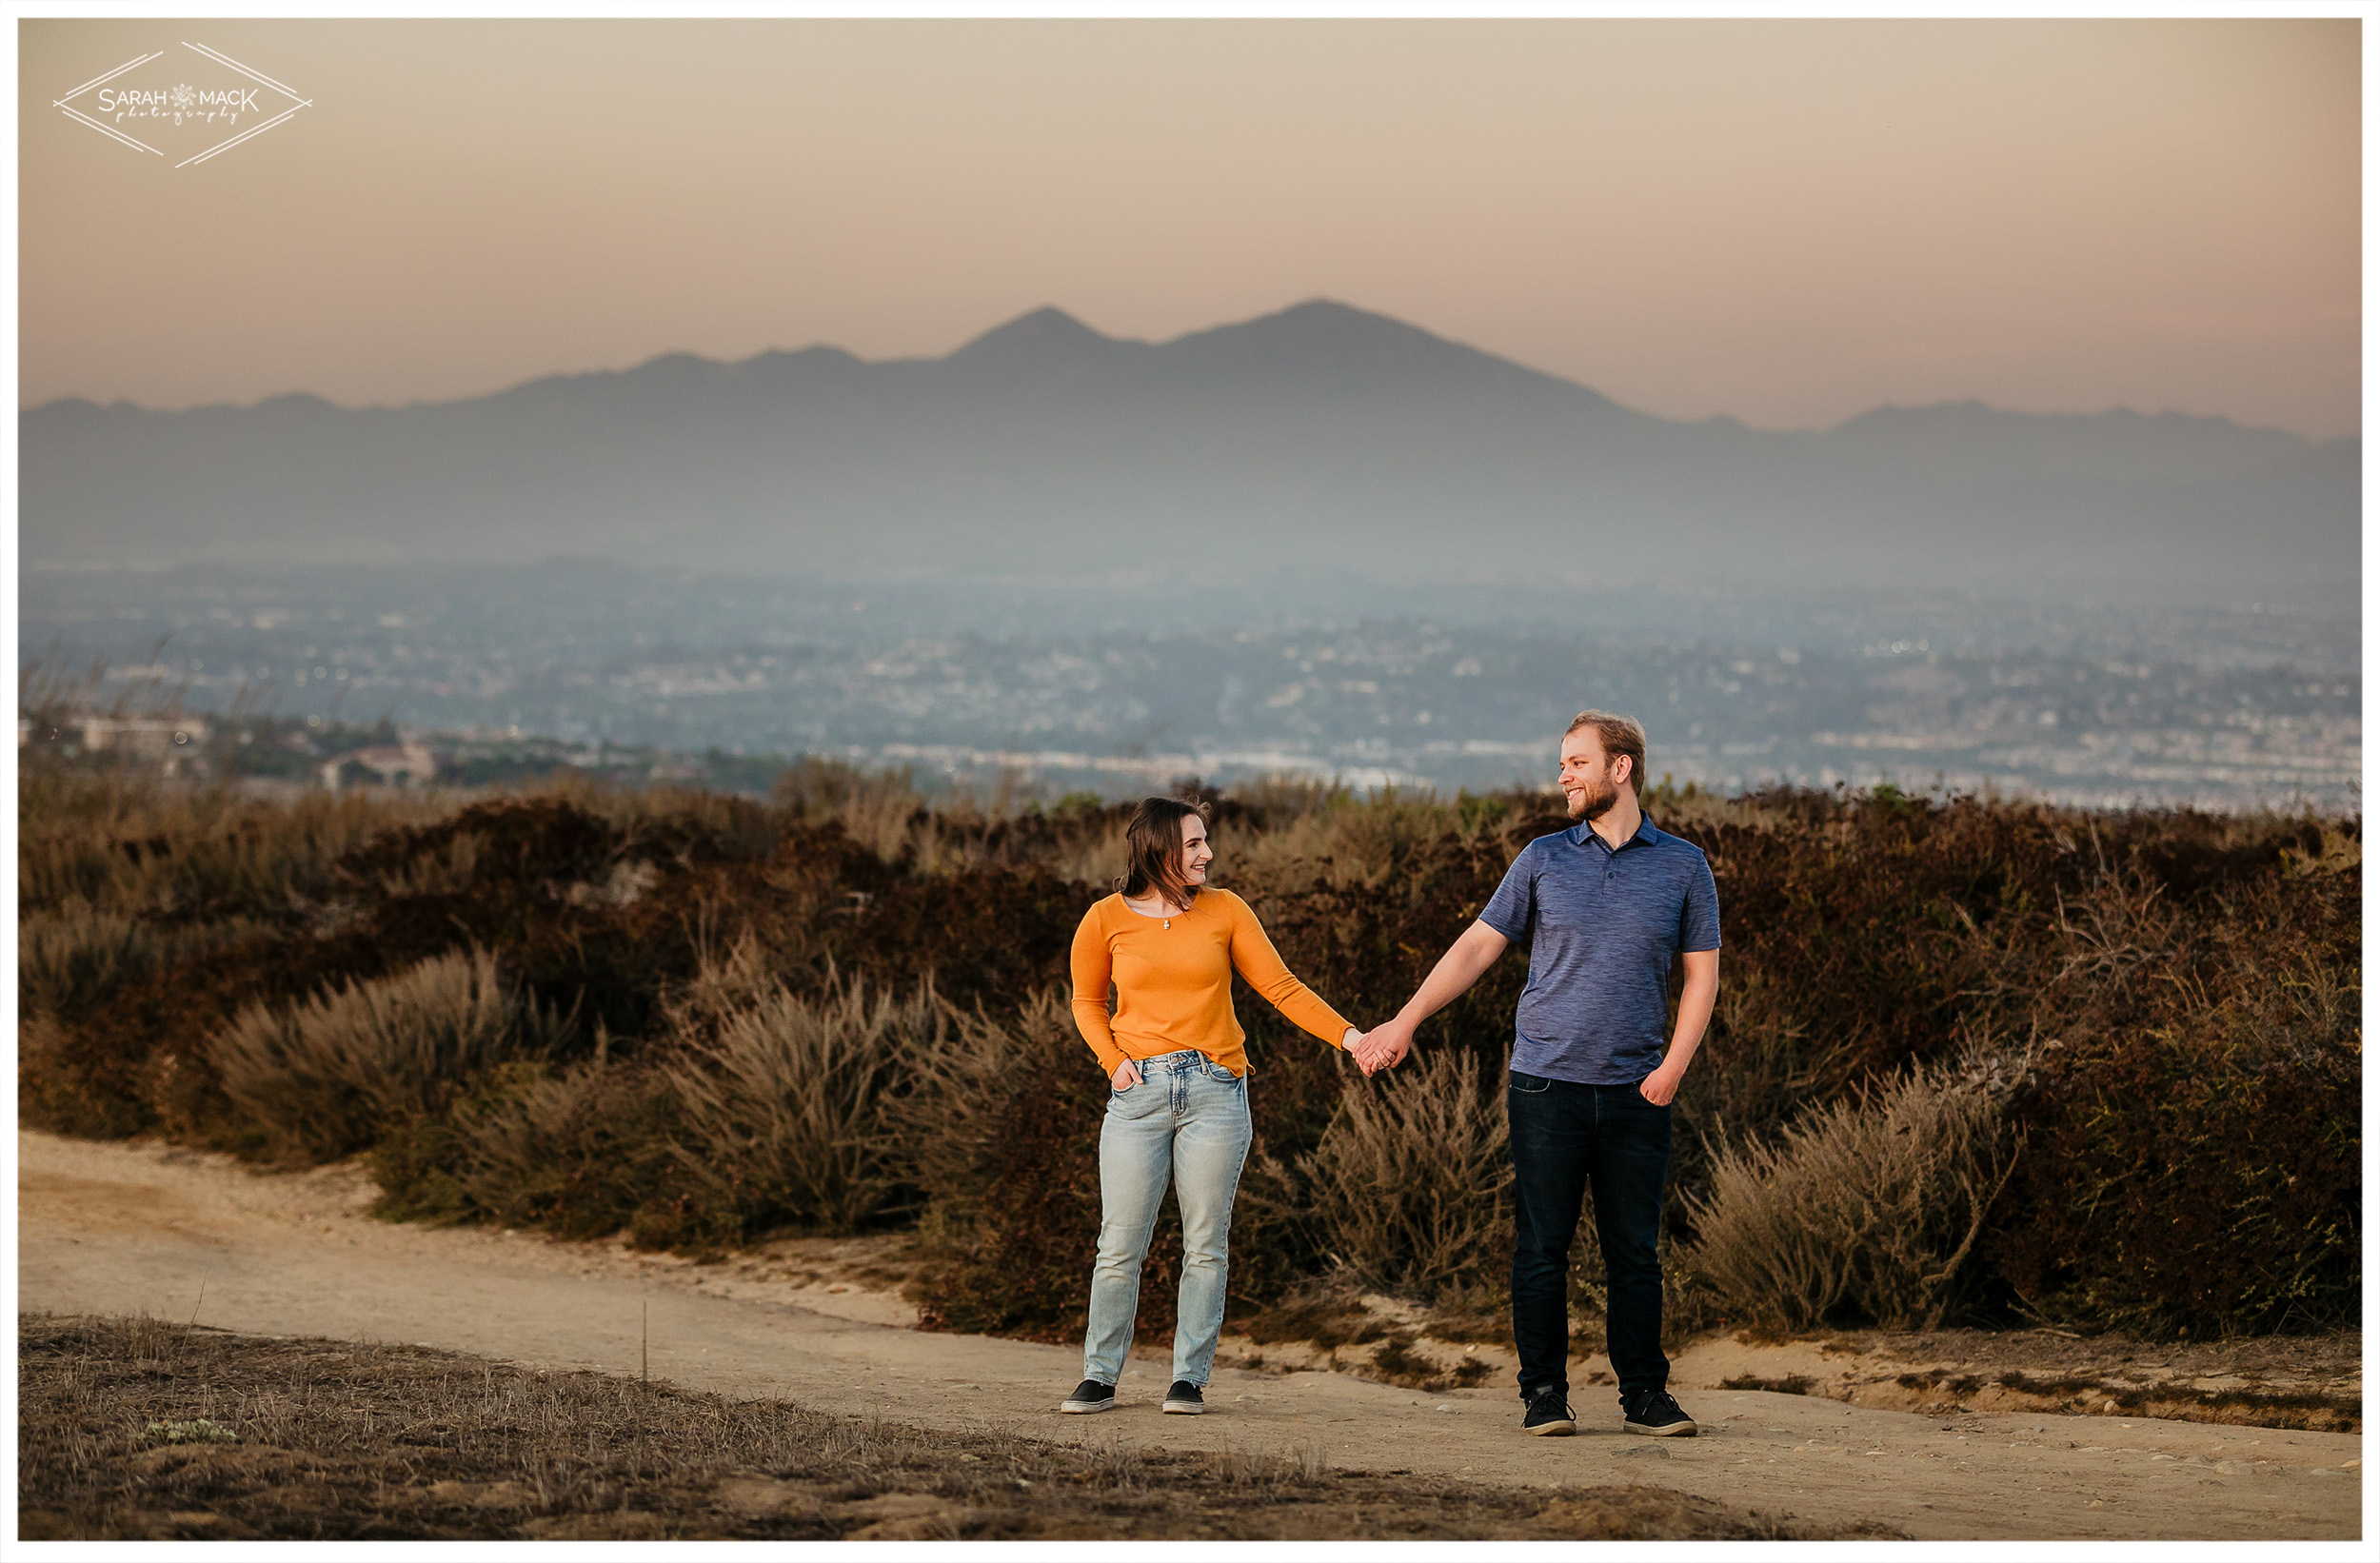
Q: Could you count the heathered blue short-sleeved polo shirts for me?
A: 1